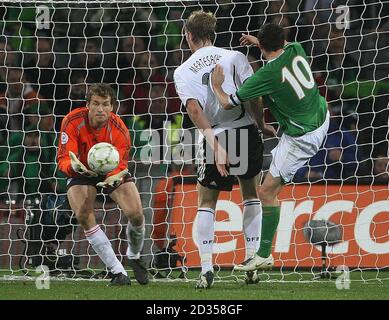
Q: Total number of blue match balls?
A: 0